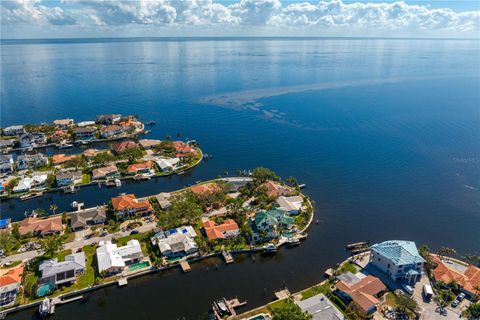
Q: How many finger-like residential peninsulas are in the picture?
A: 4